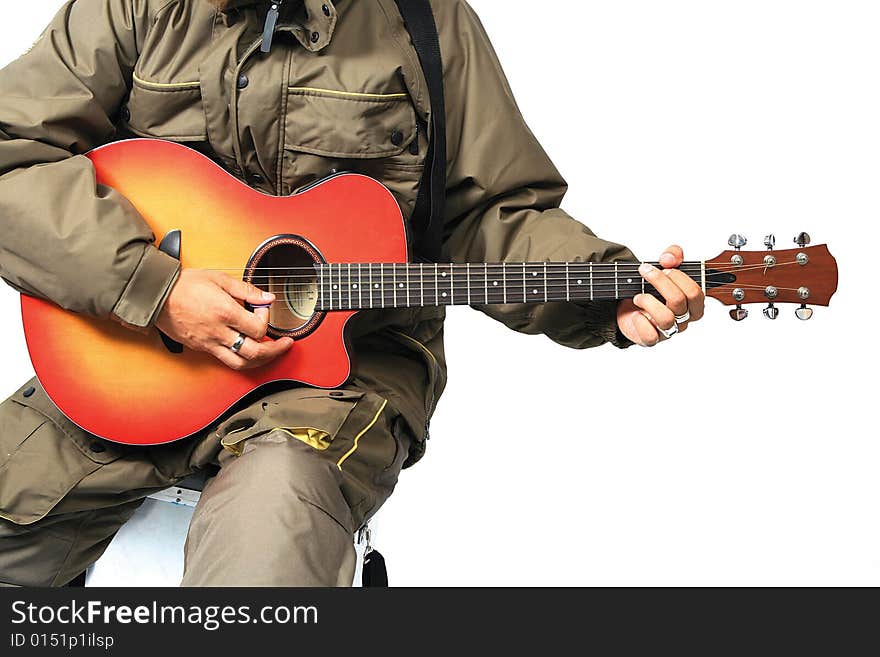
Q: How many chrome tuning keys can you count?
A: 6